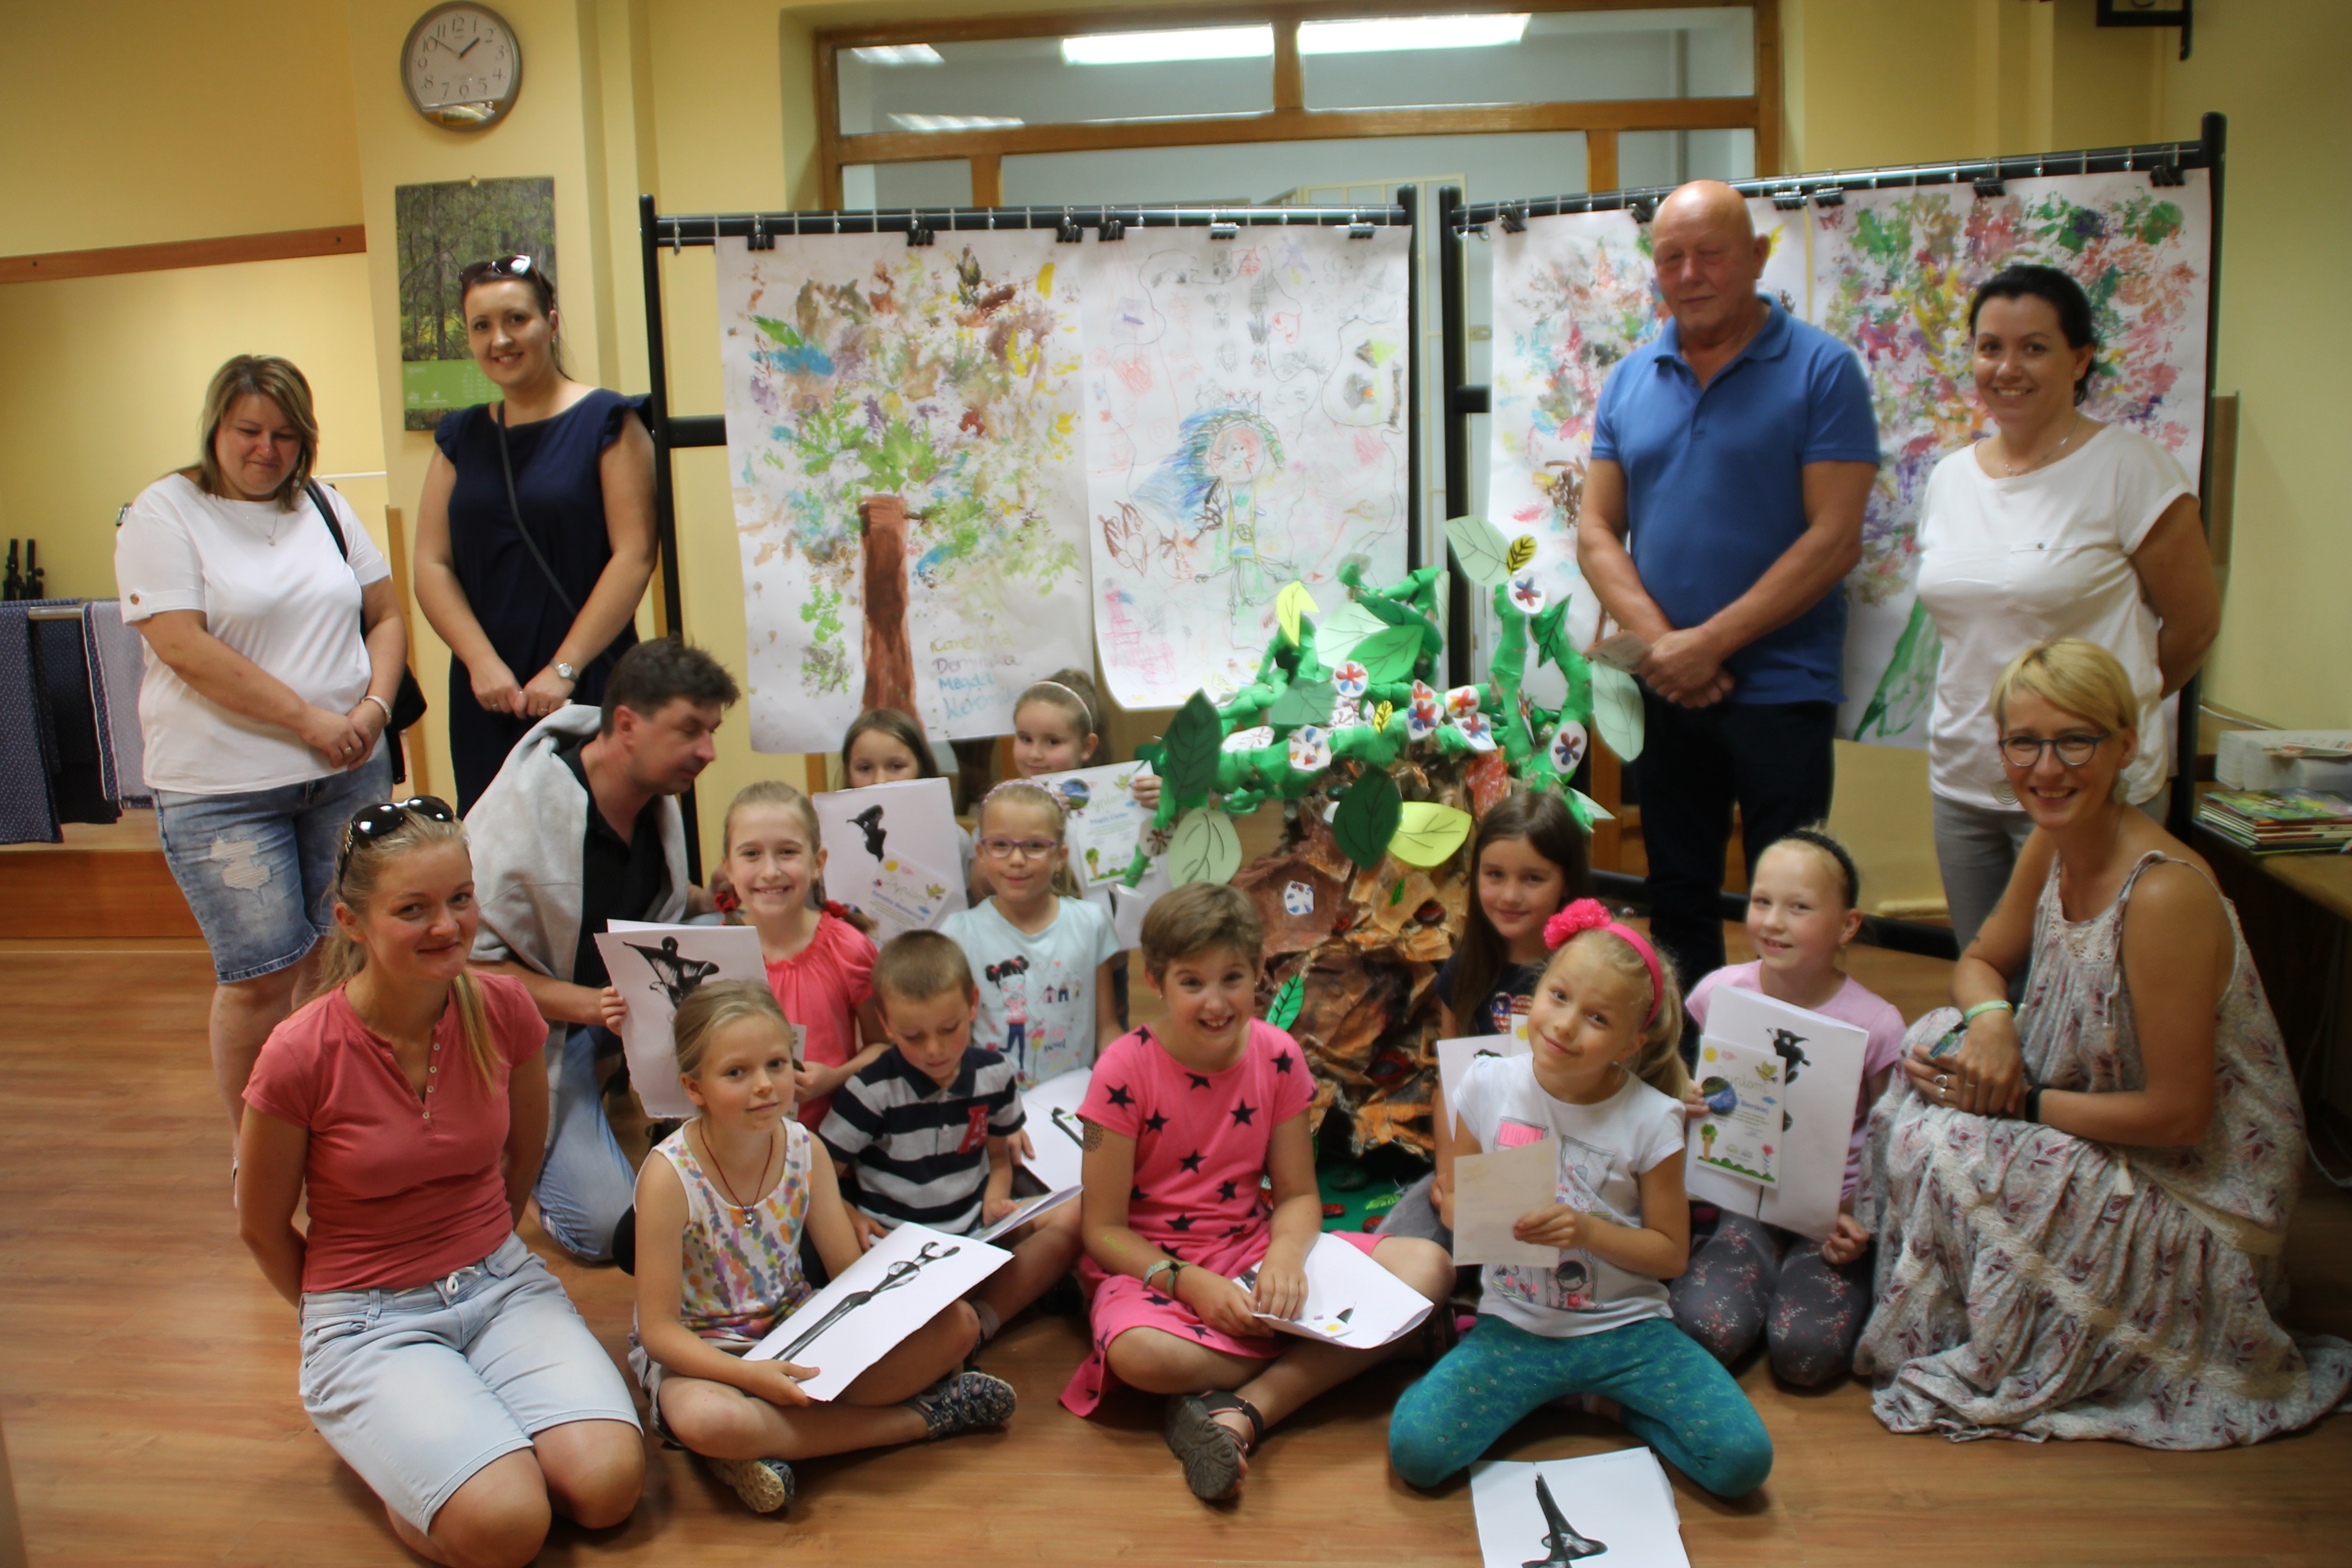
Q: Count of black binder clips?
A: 12